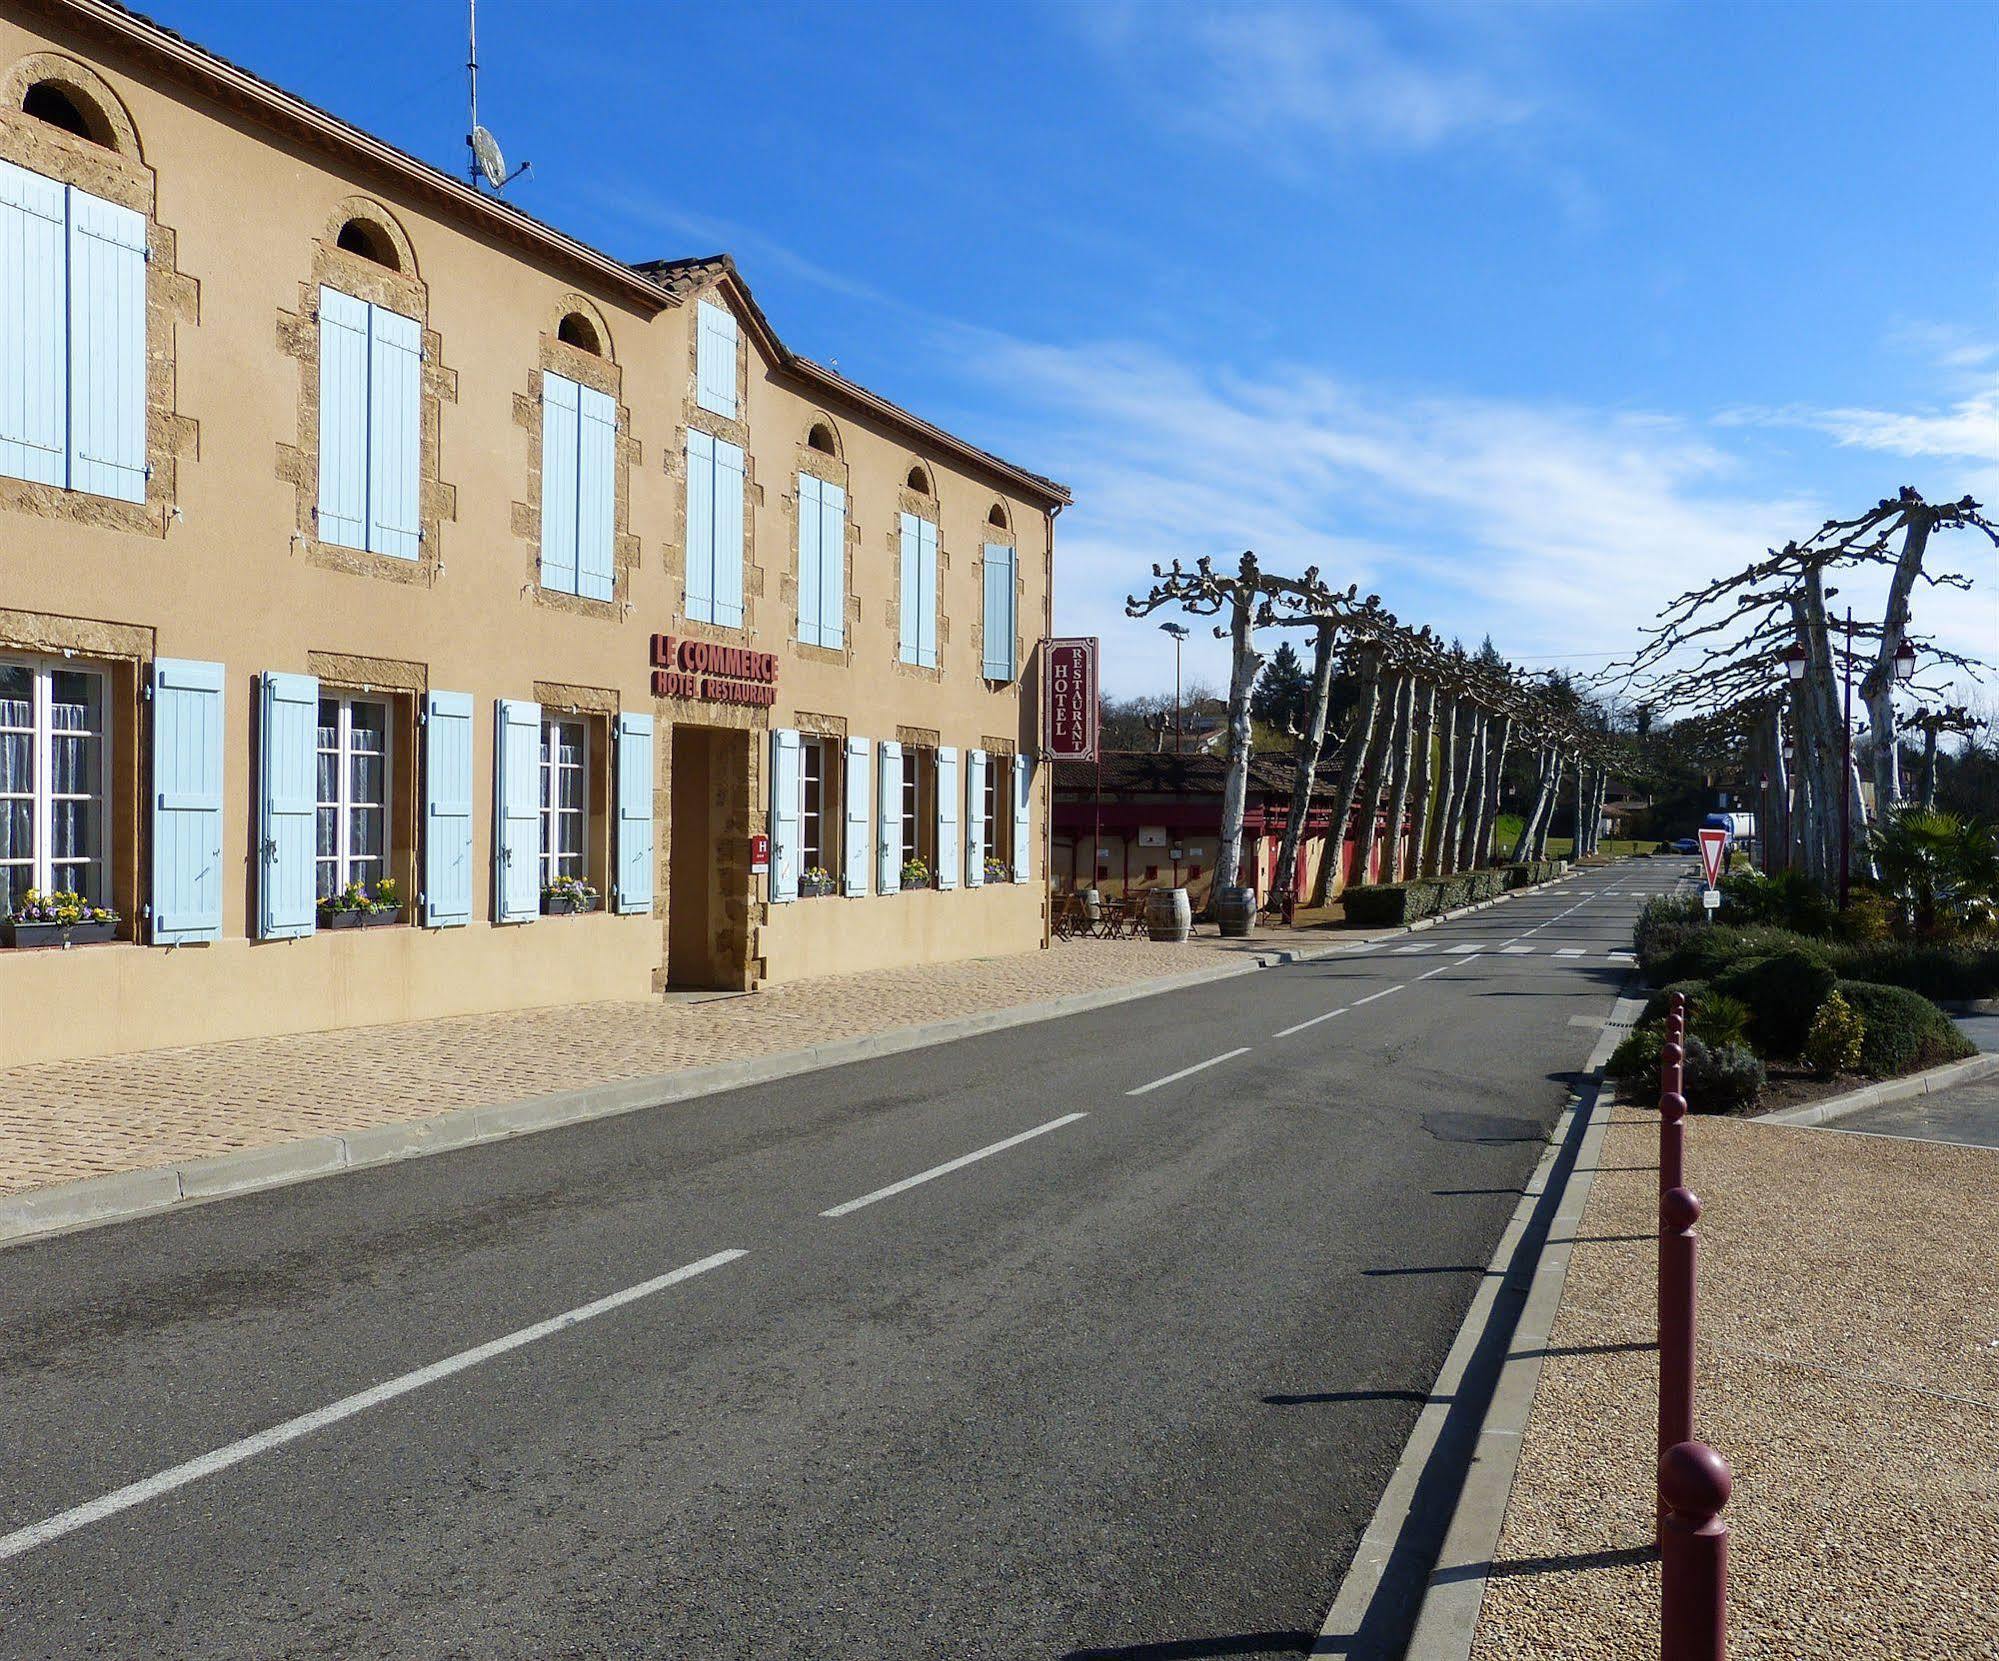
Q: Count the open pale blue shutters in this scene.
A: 11